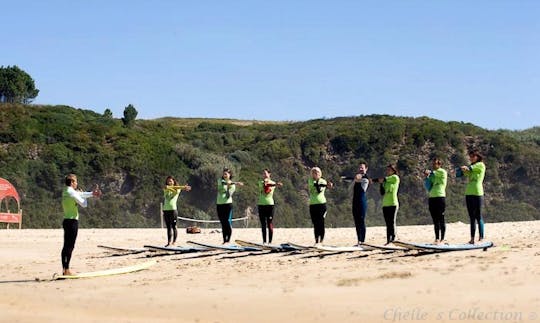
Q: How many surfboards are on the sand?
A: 9